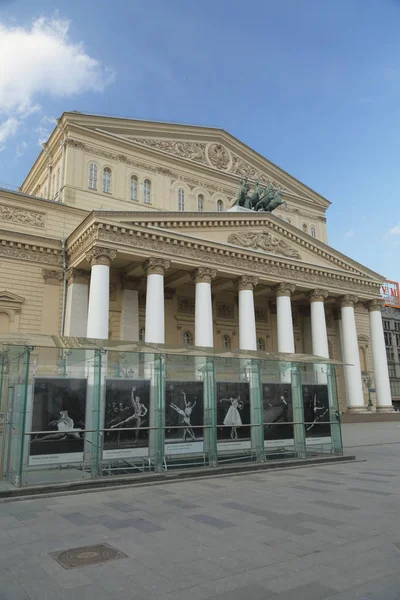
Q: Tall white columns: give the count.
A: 8